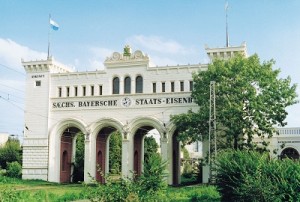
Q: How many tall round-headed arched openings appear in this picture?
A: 4